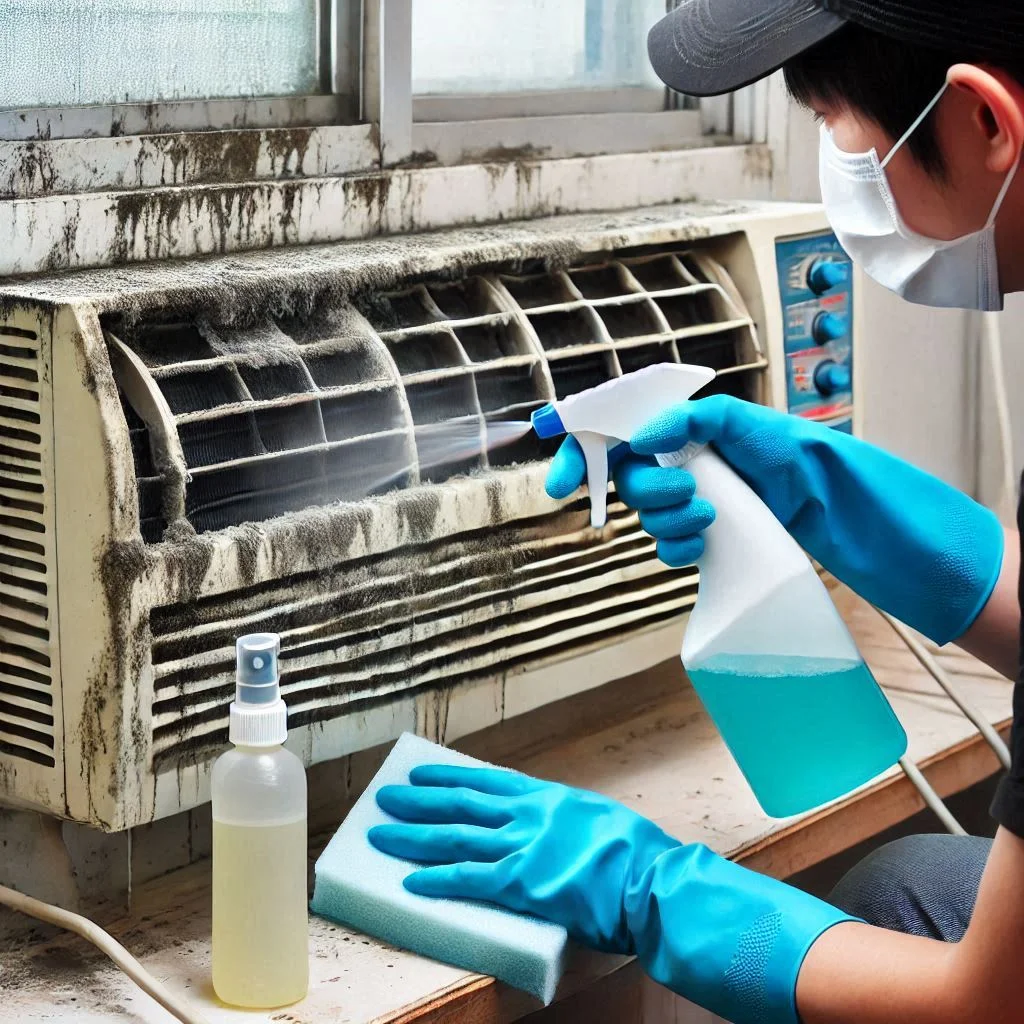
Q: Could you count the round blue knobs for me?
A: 3